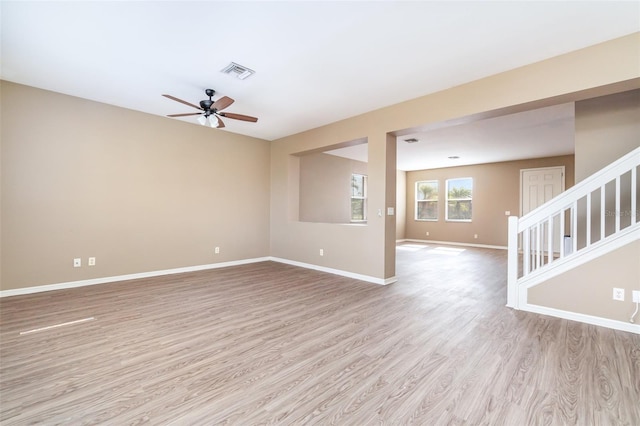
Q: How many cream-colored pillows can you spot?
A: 0